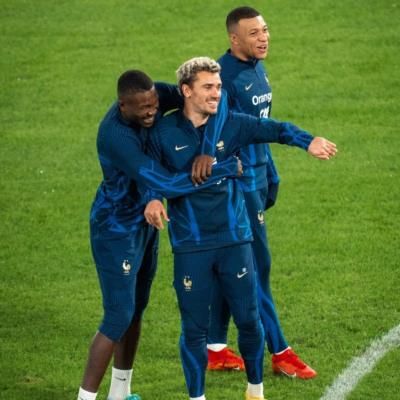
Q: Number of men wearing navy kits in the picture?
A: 3